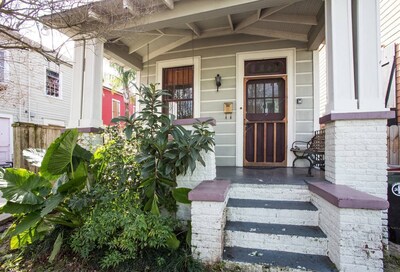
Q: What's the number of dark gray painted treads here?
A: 3